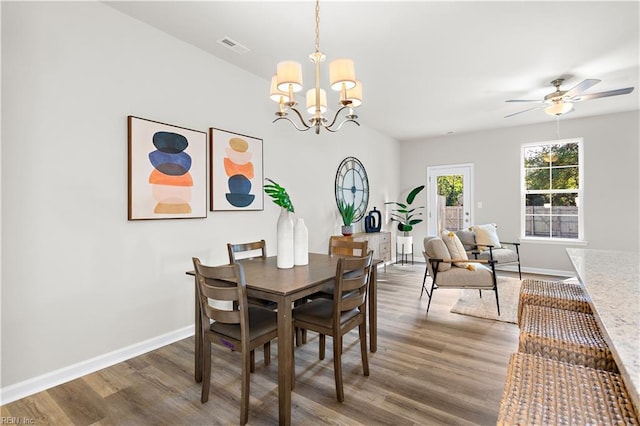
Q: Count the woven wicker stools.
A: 3